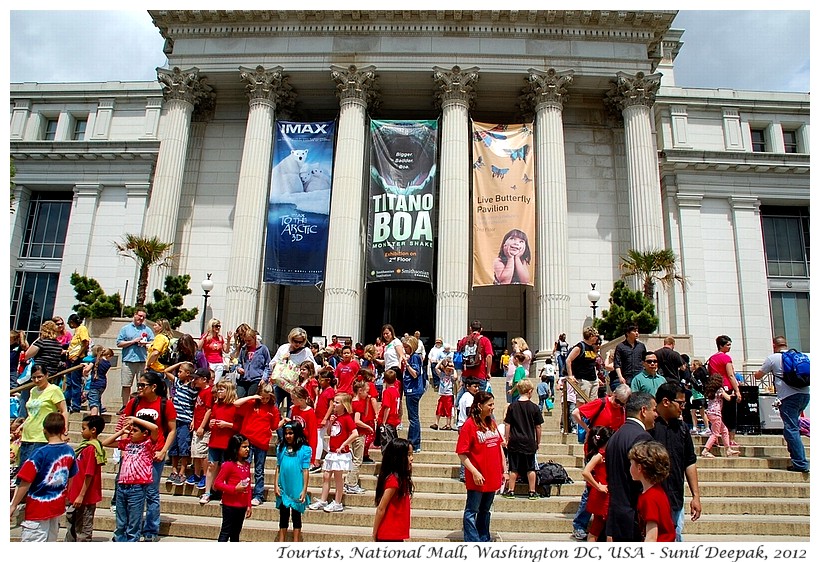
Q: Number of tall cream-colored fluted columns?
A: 6